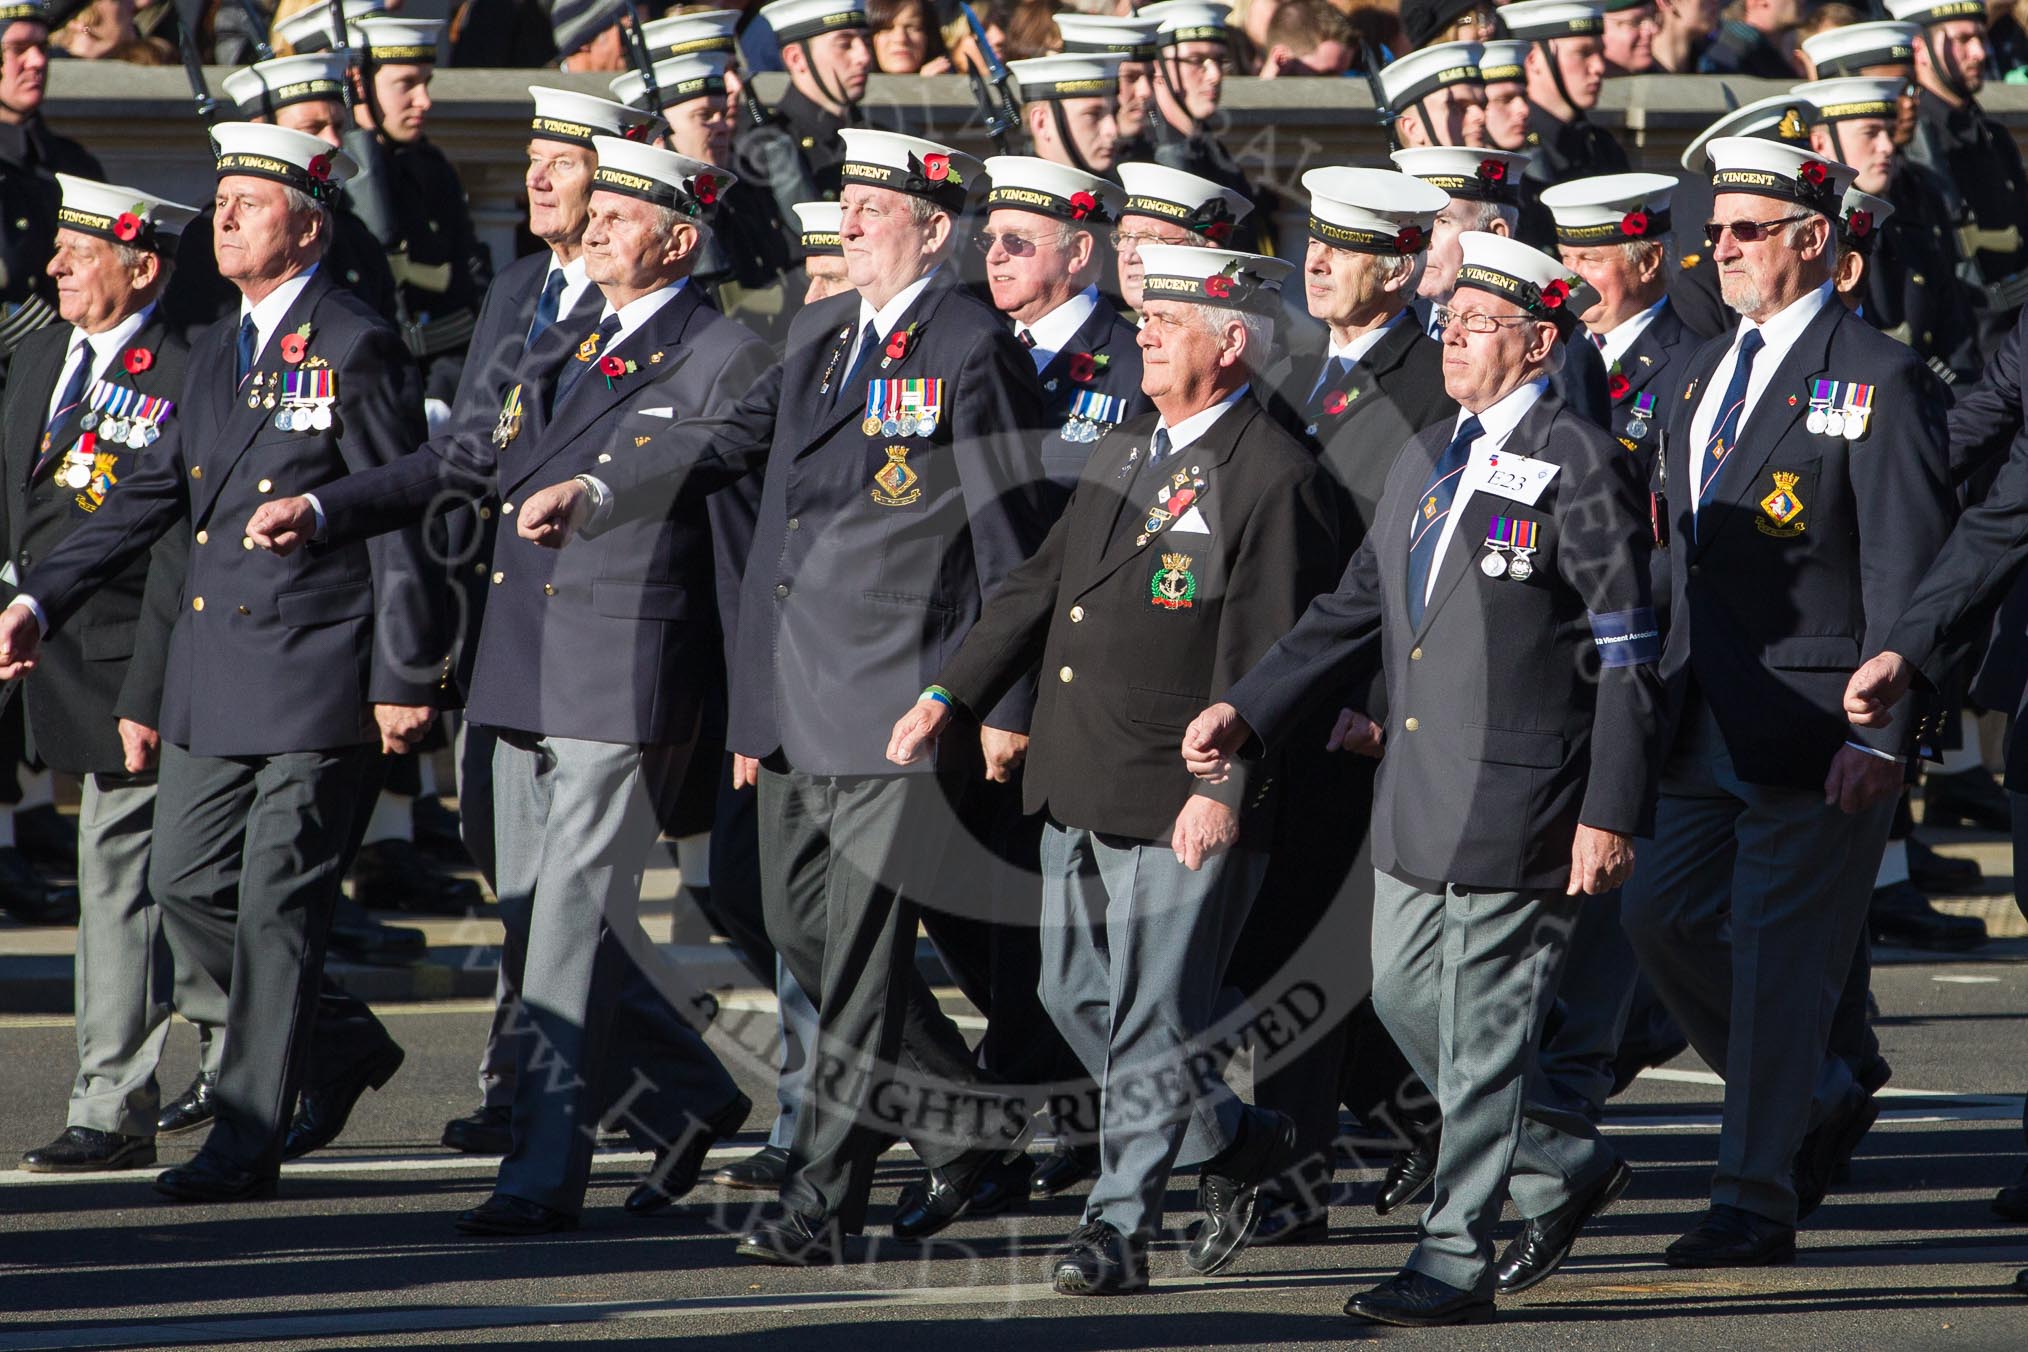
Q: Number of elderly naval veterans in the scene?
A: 15